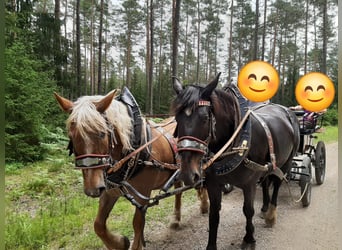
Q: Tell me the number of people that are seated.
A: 2